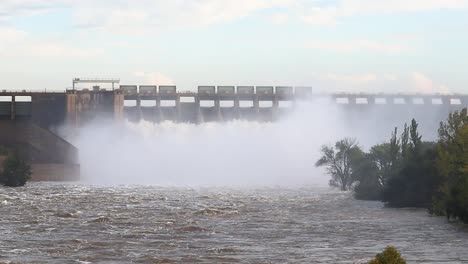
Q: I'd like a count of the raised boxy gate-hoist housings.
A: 9